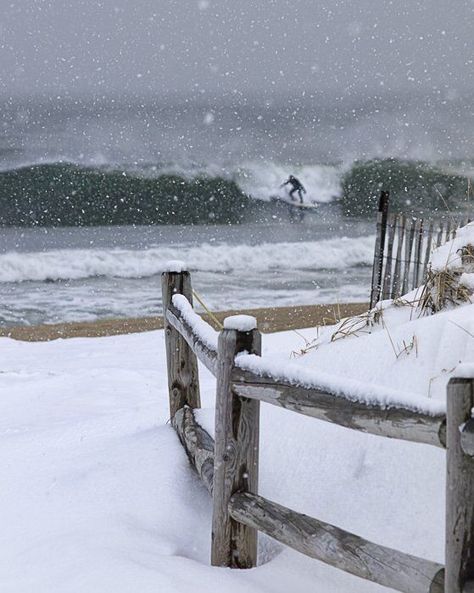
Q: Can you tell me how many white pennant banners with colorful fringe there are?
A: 0